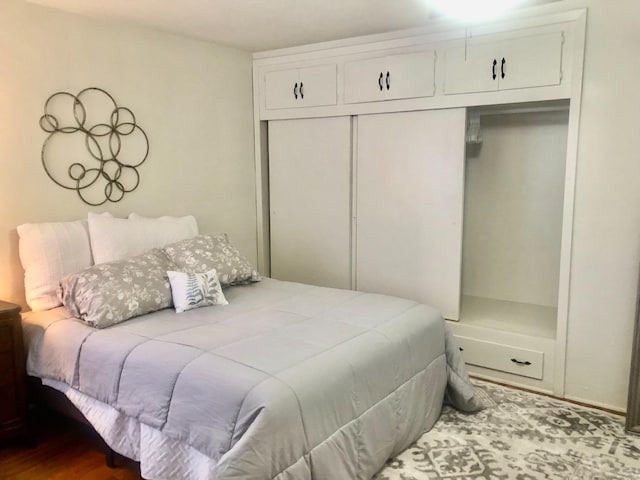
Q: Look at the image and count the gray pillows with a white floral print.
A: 2